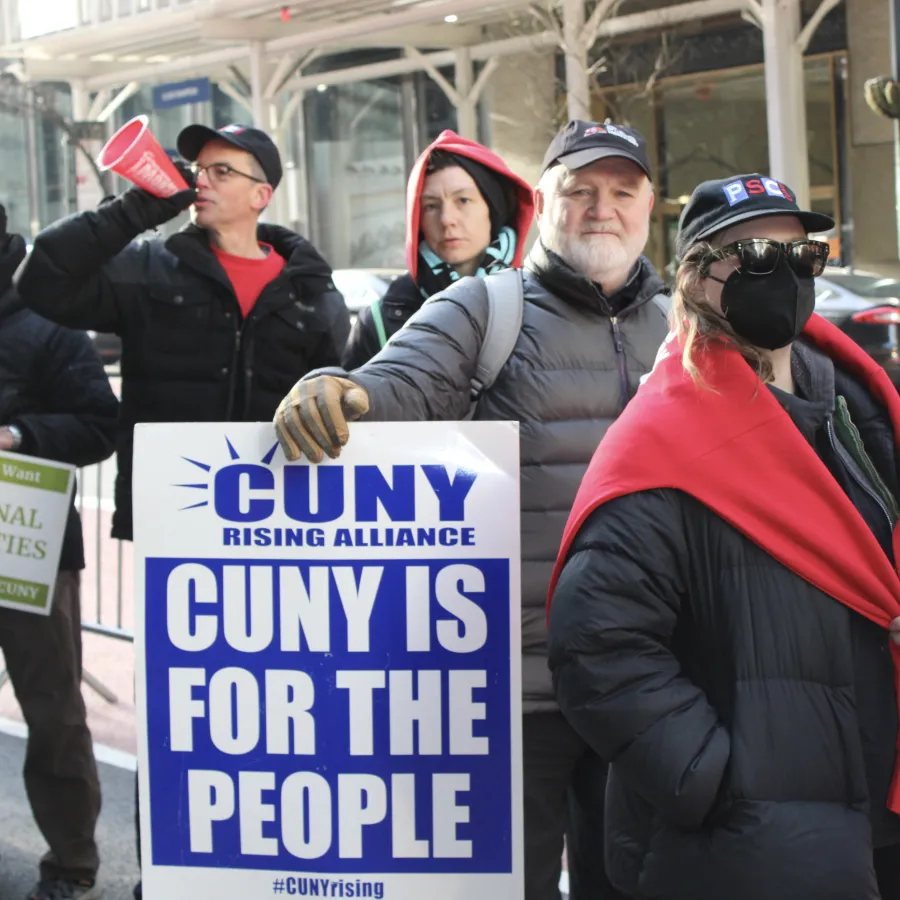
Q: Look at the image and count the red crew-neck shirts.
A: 1